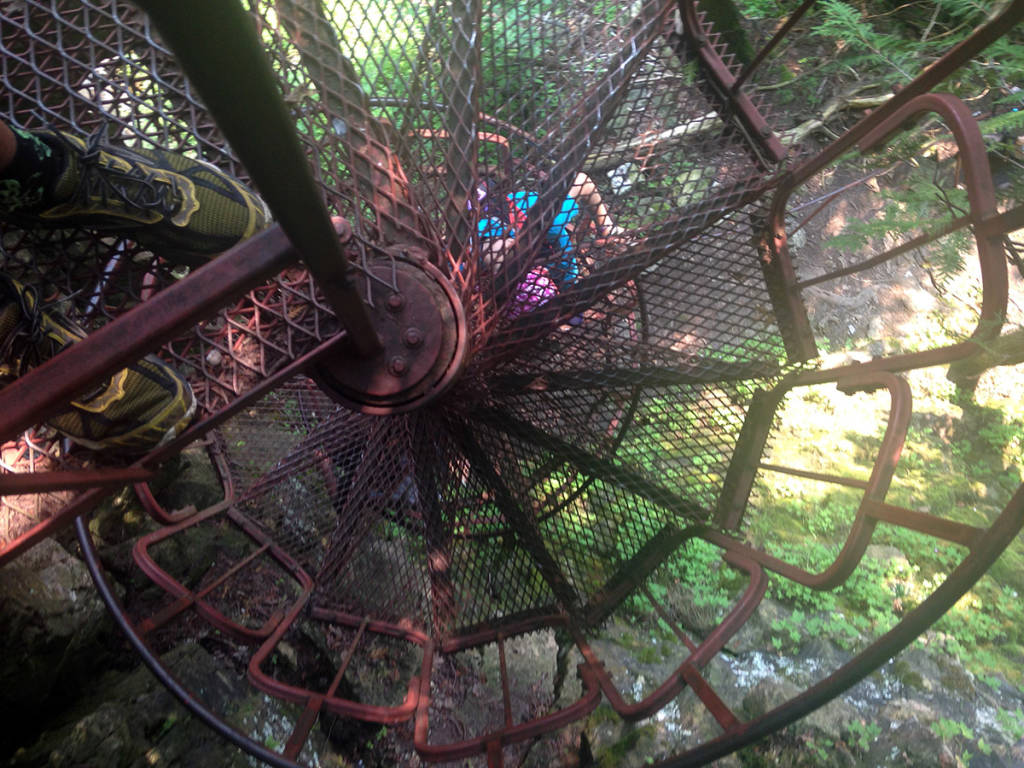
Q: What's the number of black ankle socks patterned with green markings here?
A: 1